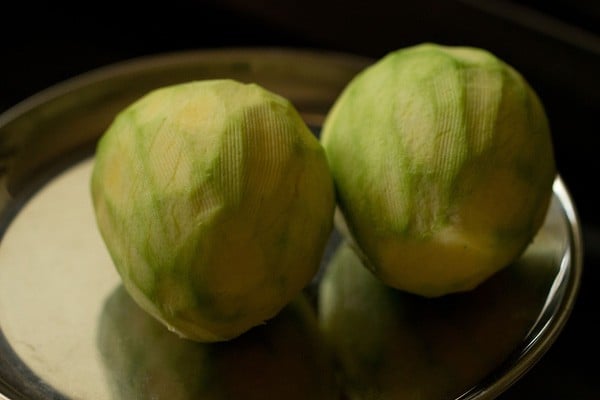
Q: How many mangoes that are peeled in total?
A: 2